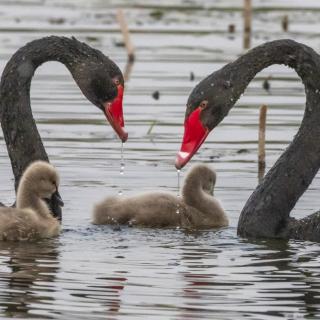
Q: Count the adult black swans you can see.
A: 2